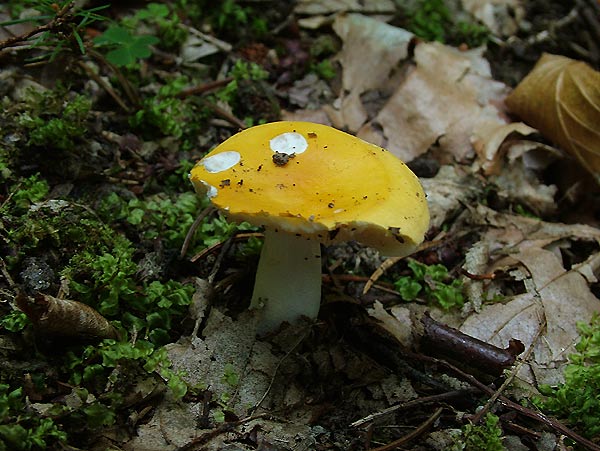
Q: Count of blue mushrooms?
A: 0